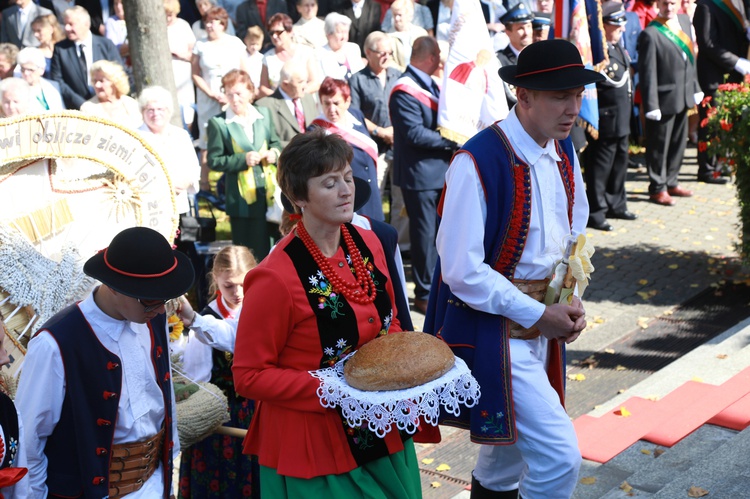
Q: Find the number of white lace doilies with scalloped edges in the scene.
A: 1